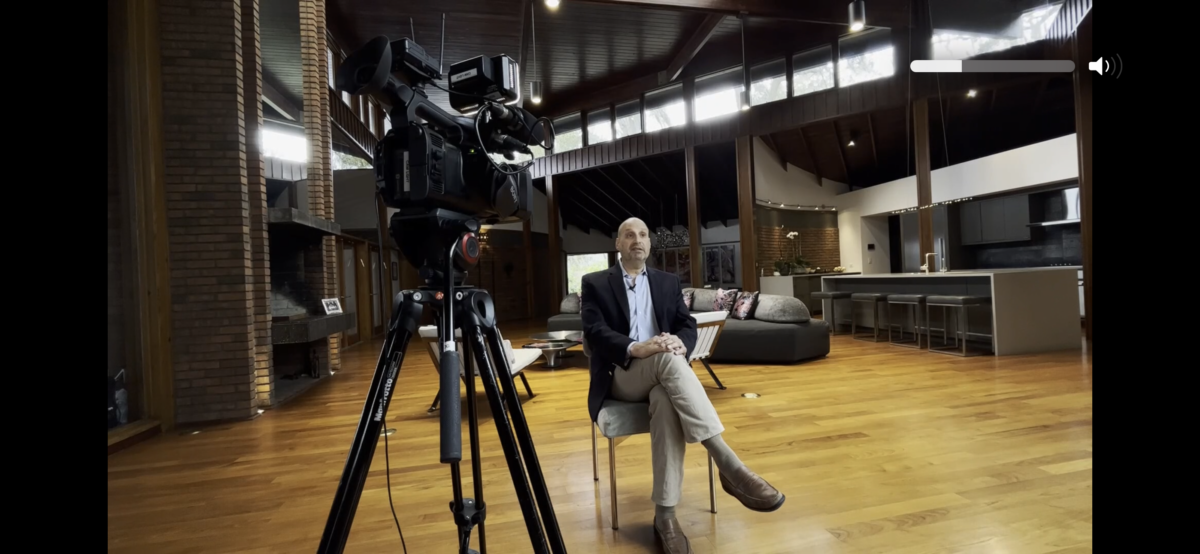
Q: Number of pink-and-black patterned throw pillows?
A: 3